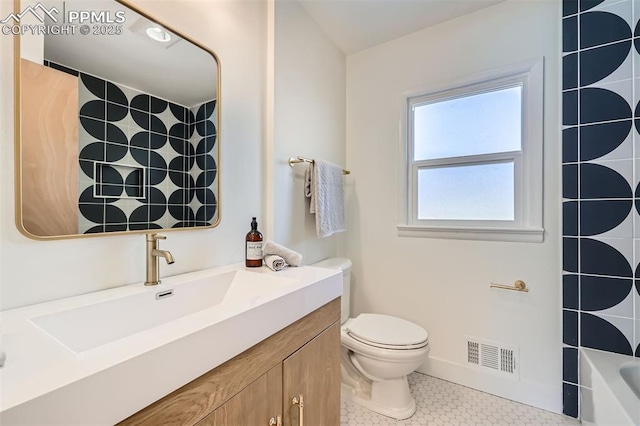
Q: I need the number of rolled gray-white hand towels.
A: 2